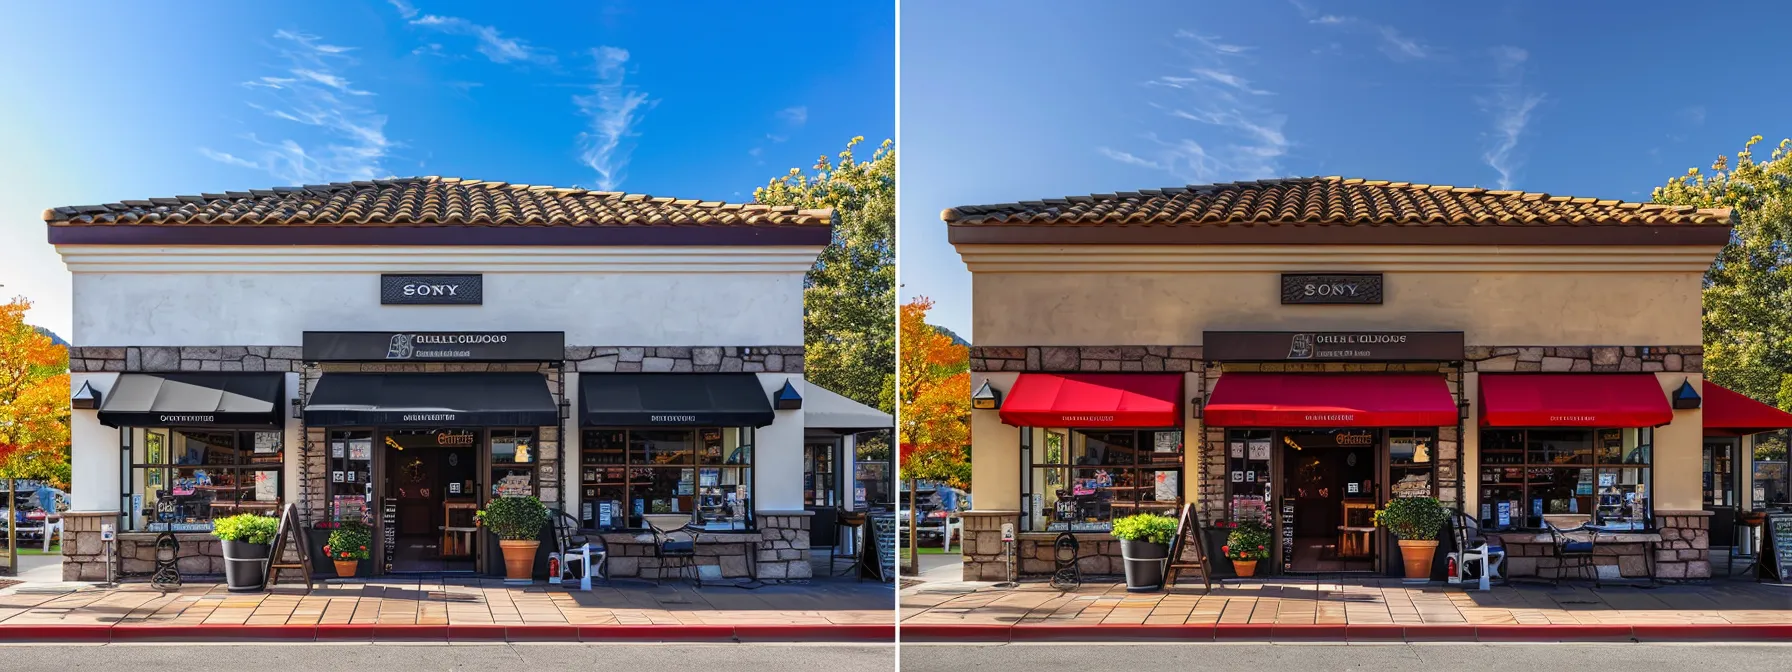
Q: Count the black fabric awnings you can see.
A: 3